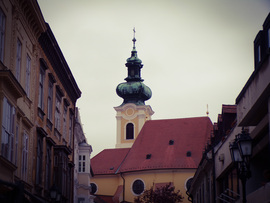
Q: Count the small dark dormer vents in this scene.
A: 3